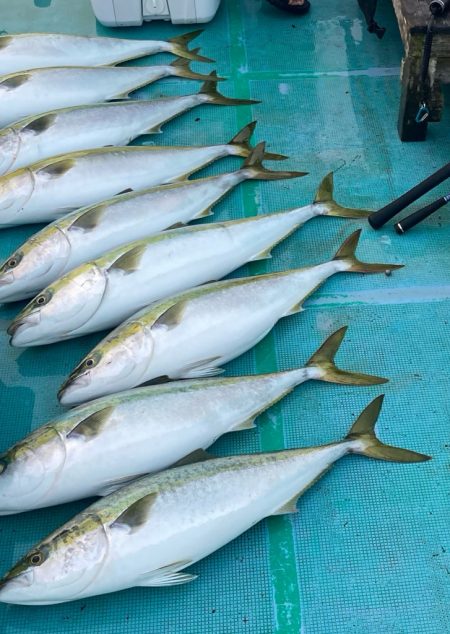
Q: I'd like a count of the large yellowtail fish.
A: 9